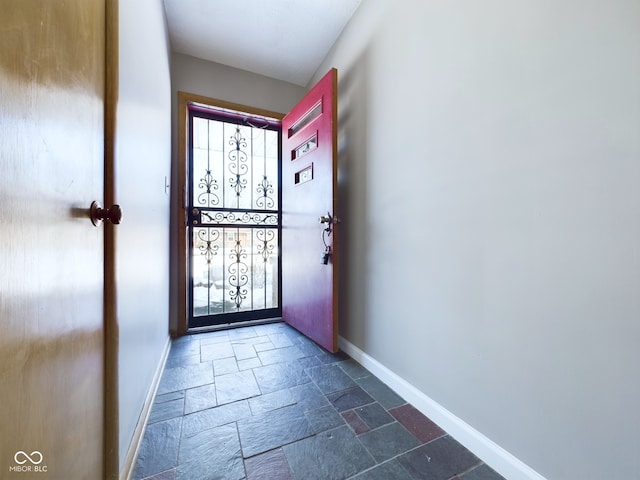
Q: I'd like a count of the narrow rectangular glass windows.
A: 3